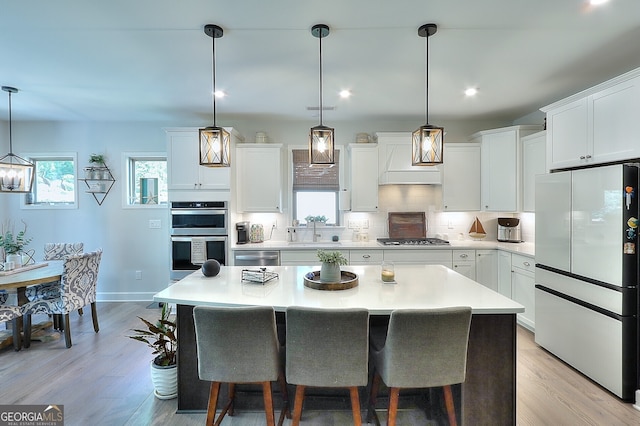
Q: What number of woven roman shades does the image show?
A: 1